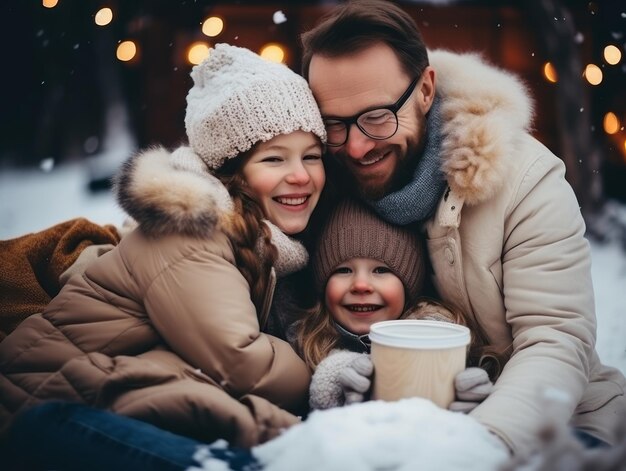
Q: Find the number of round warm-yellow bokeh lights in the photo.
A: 10